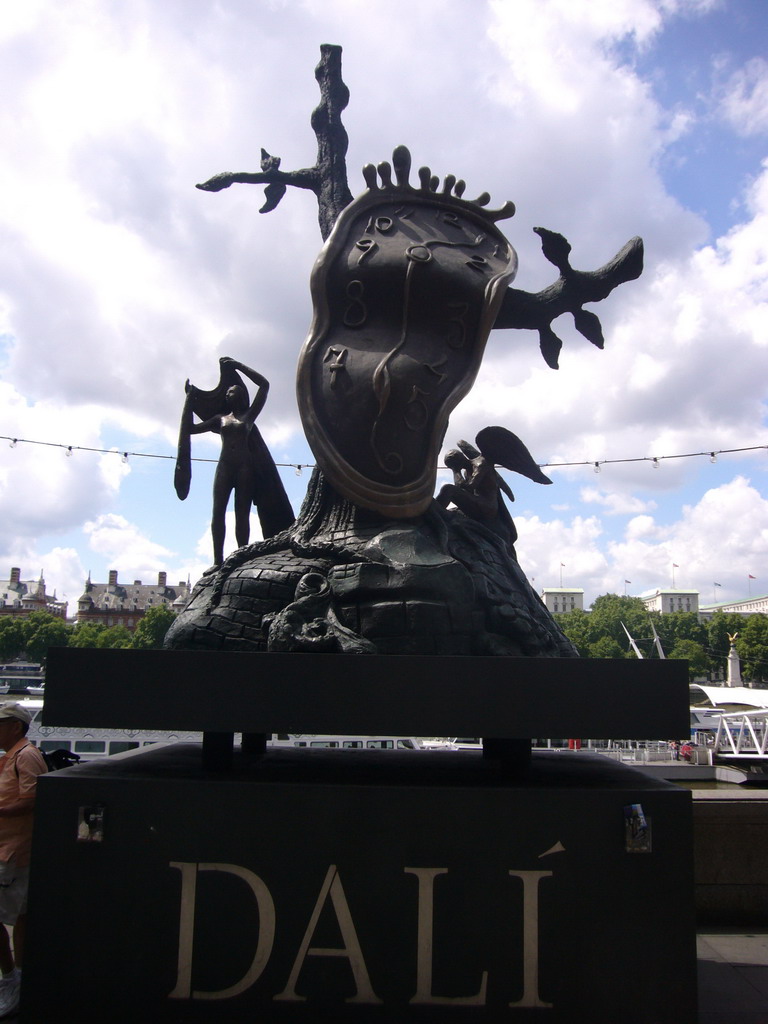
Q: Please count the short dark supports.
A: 3